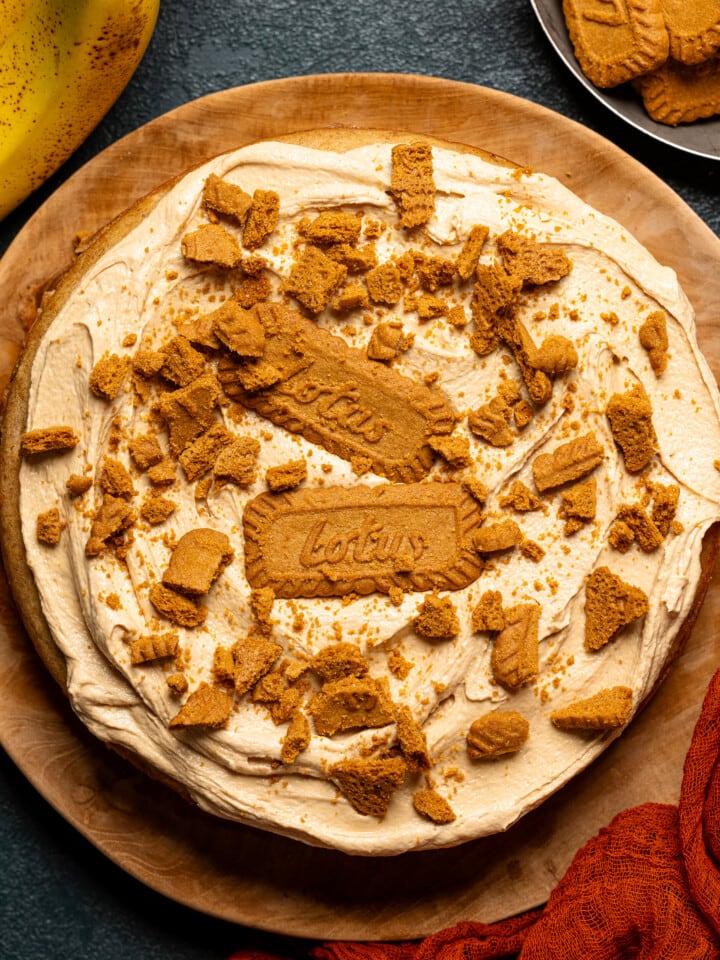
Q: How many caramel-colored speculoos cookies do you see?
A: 5